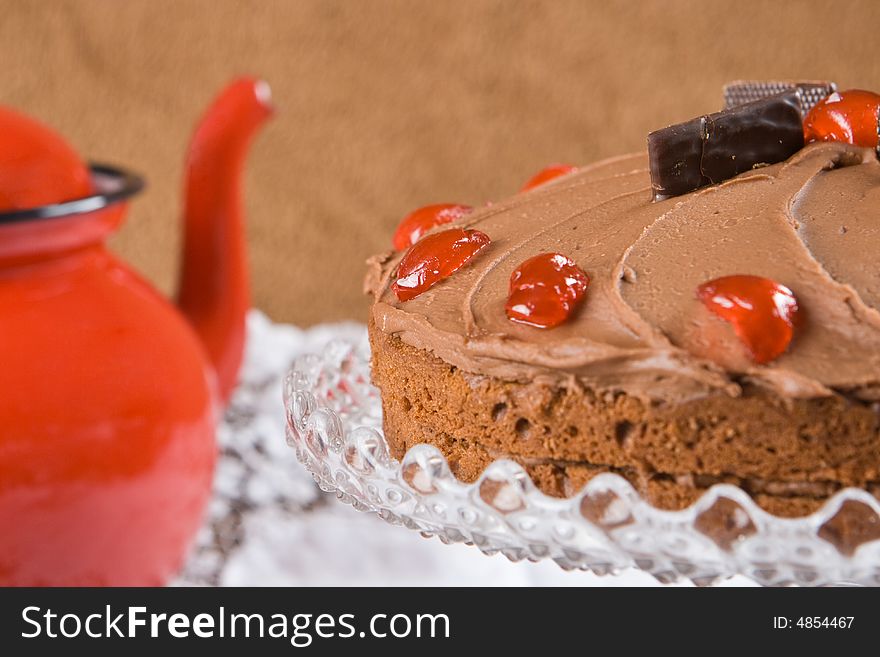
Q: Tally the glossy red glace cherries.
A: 6